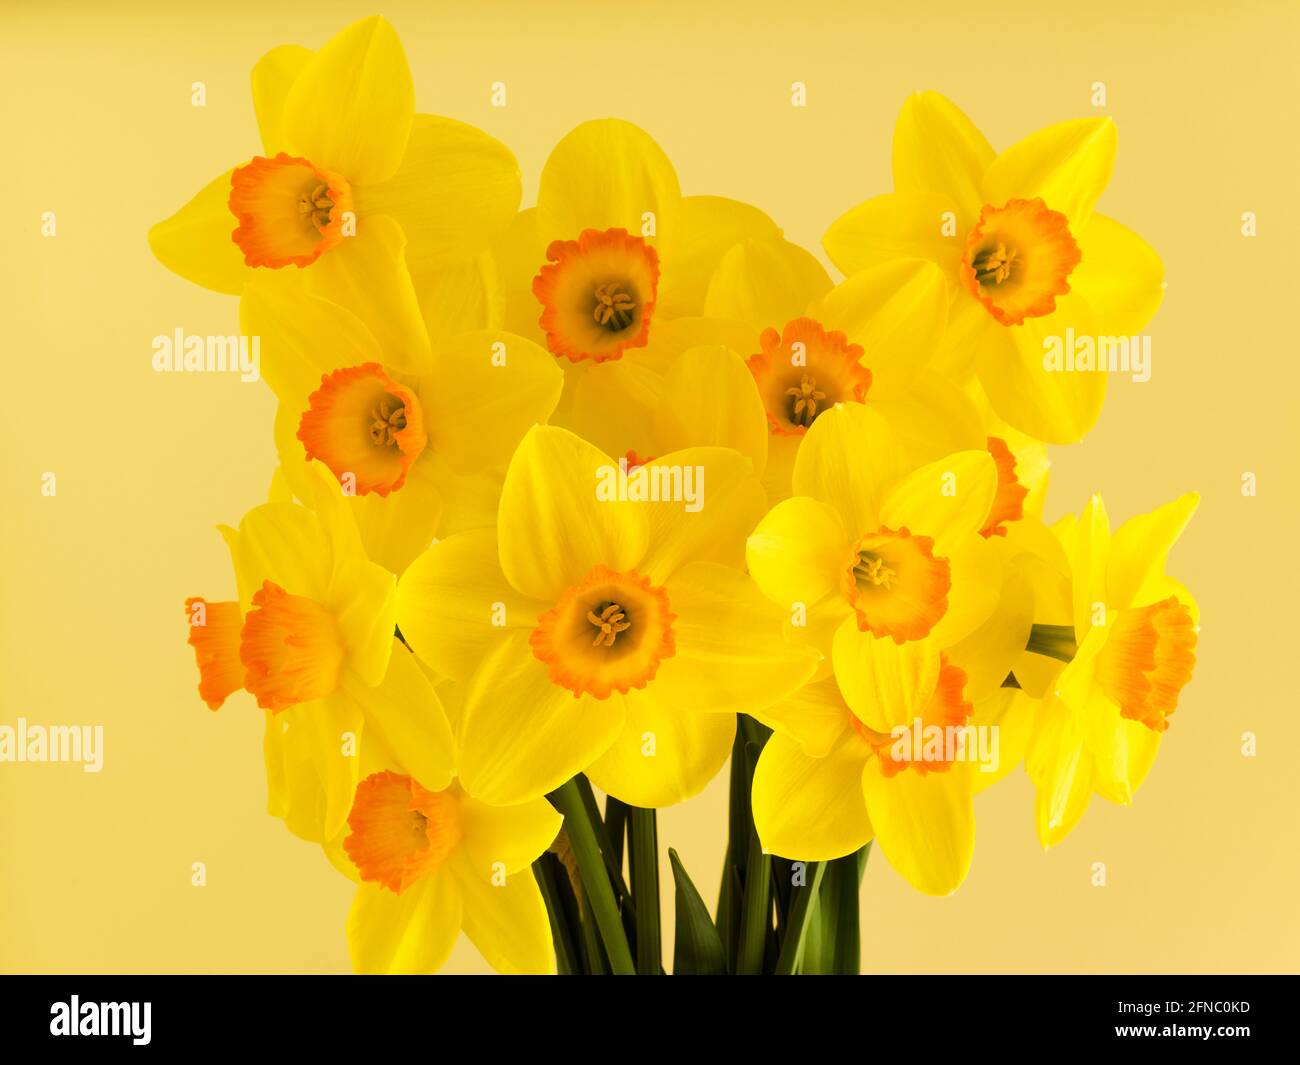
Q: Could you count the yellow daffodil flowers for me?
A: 14